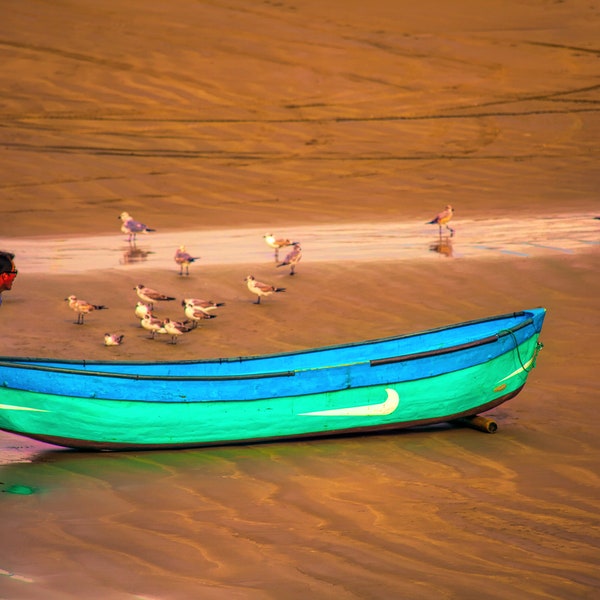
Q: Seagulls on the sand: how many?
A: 14